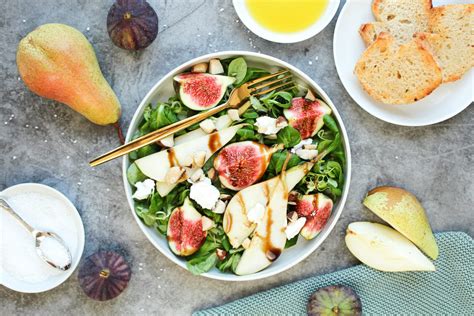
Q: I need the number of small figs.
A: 3